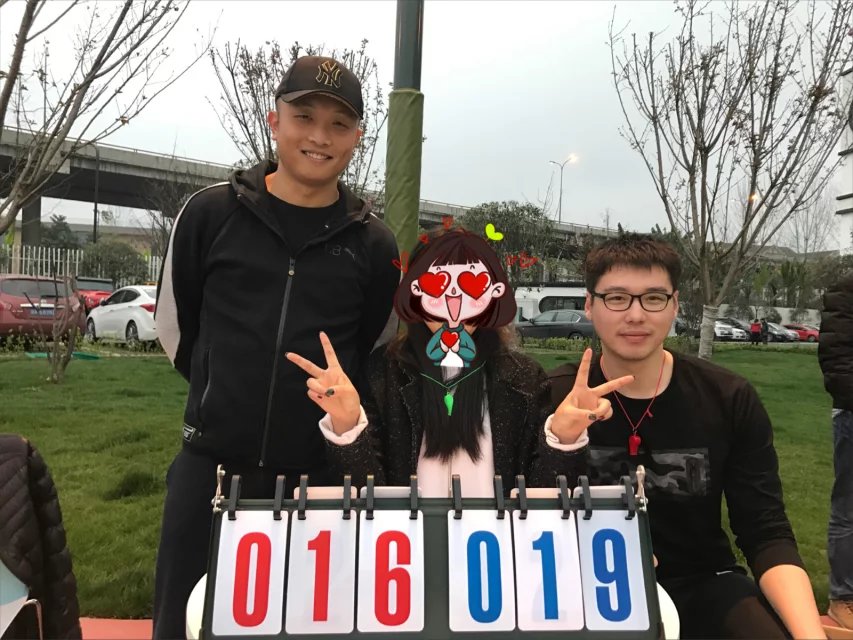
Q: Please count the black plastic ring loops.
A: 12